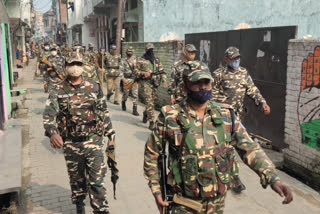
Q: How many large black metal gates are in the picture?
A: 1